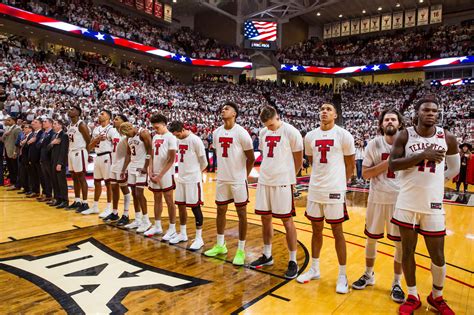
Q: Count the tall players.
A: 11